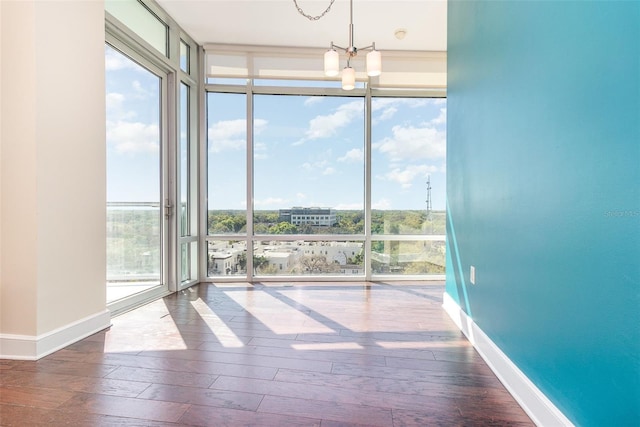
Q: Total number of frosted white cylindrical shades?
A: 3